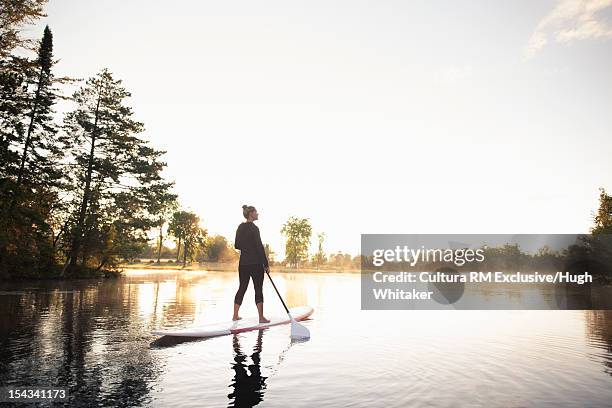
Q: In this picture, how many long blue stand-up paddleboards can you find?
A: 0